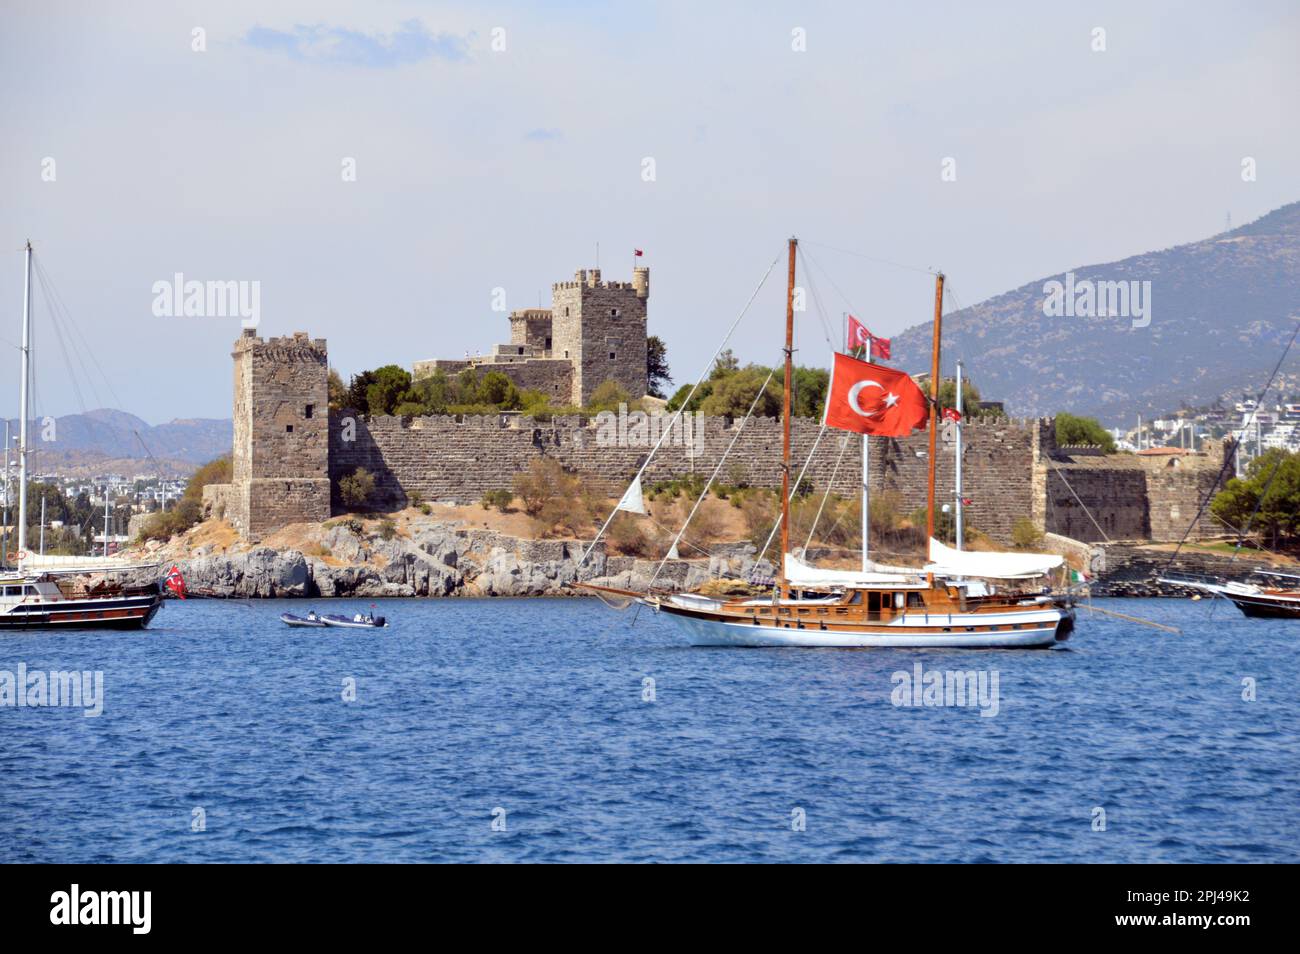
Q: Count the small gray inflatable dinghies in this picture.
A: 2